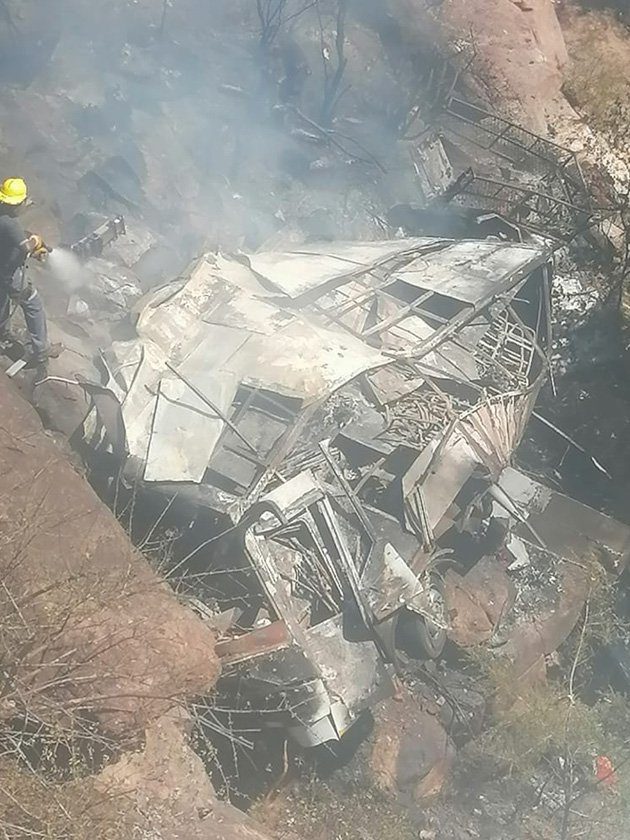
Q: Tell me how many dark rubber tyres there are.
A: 1